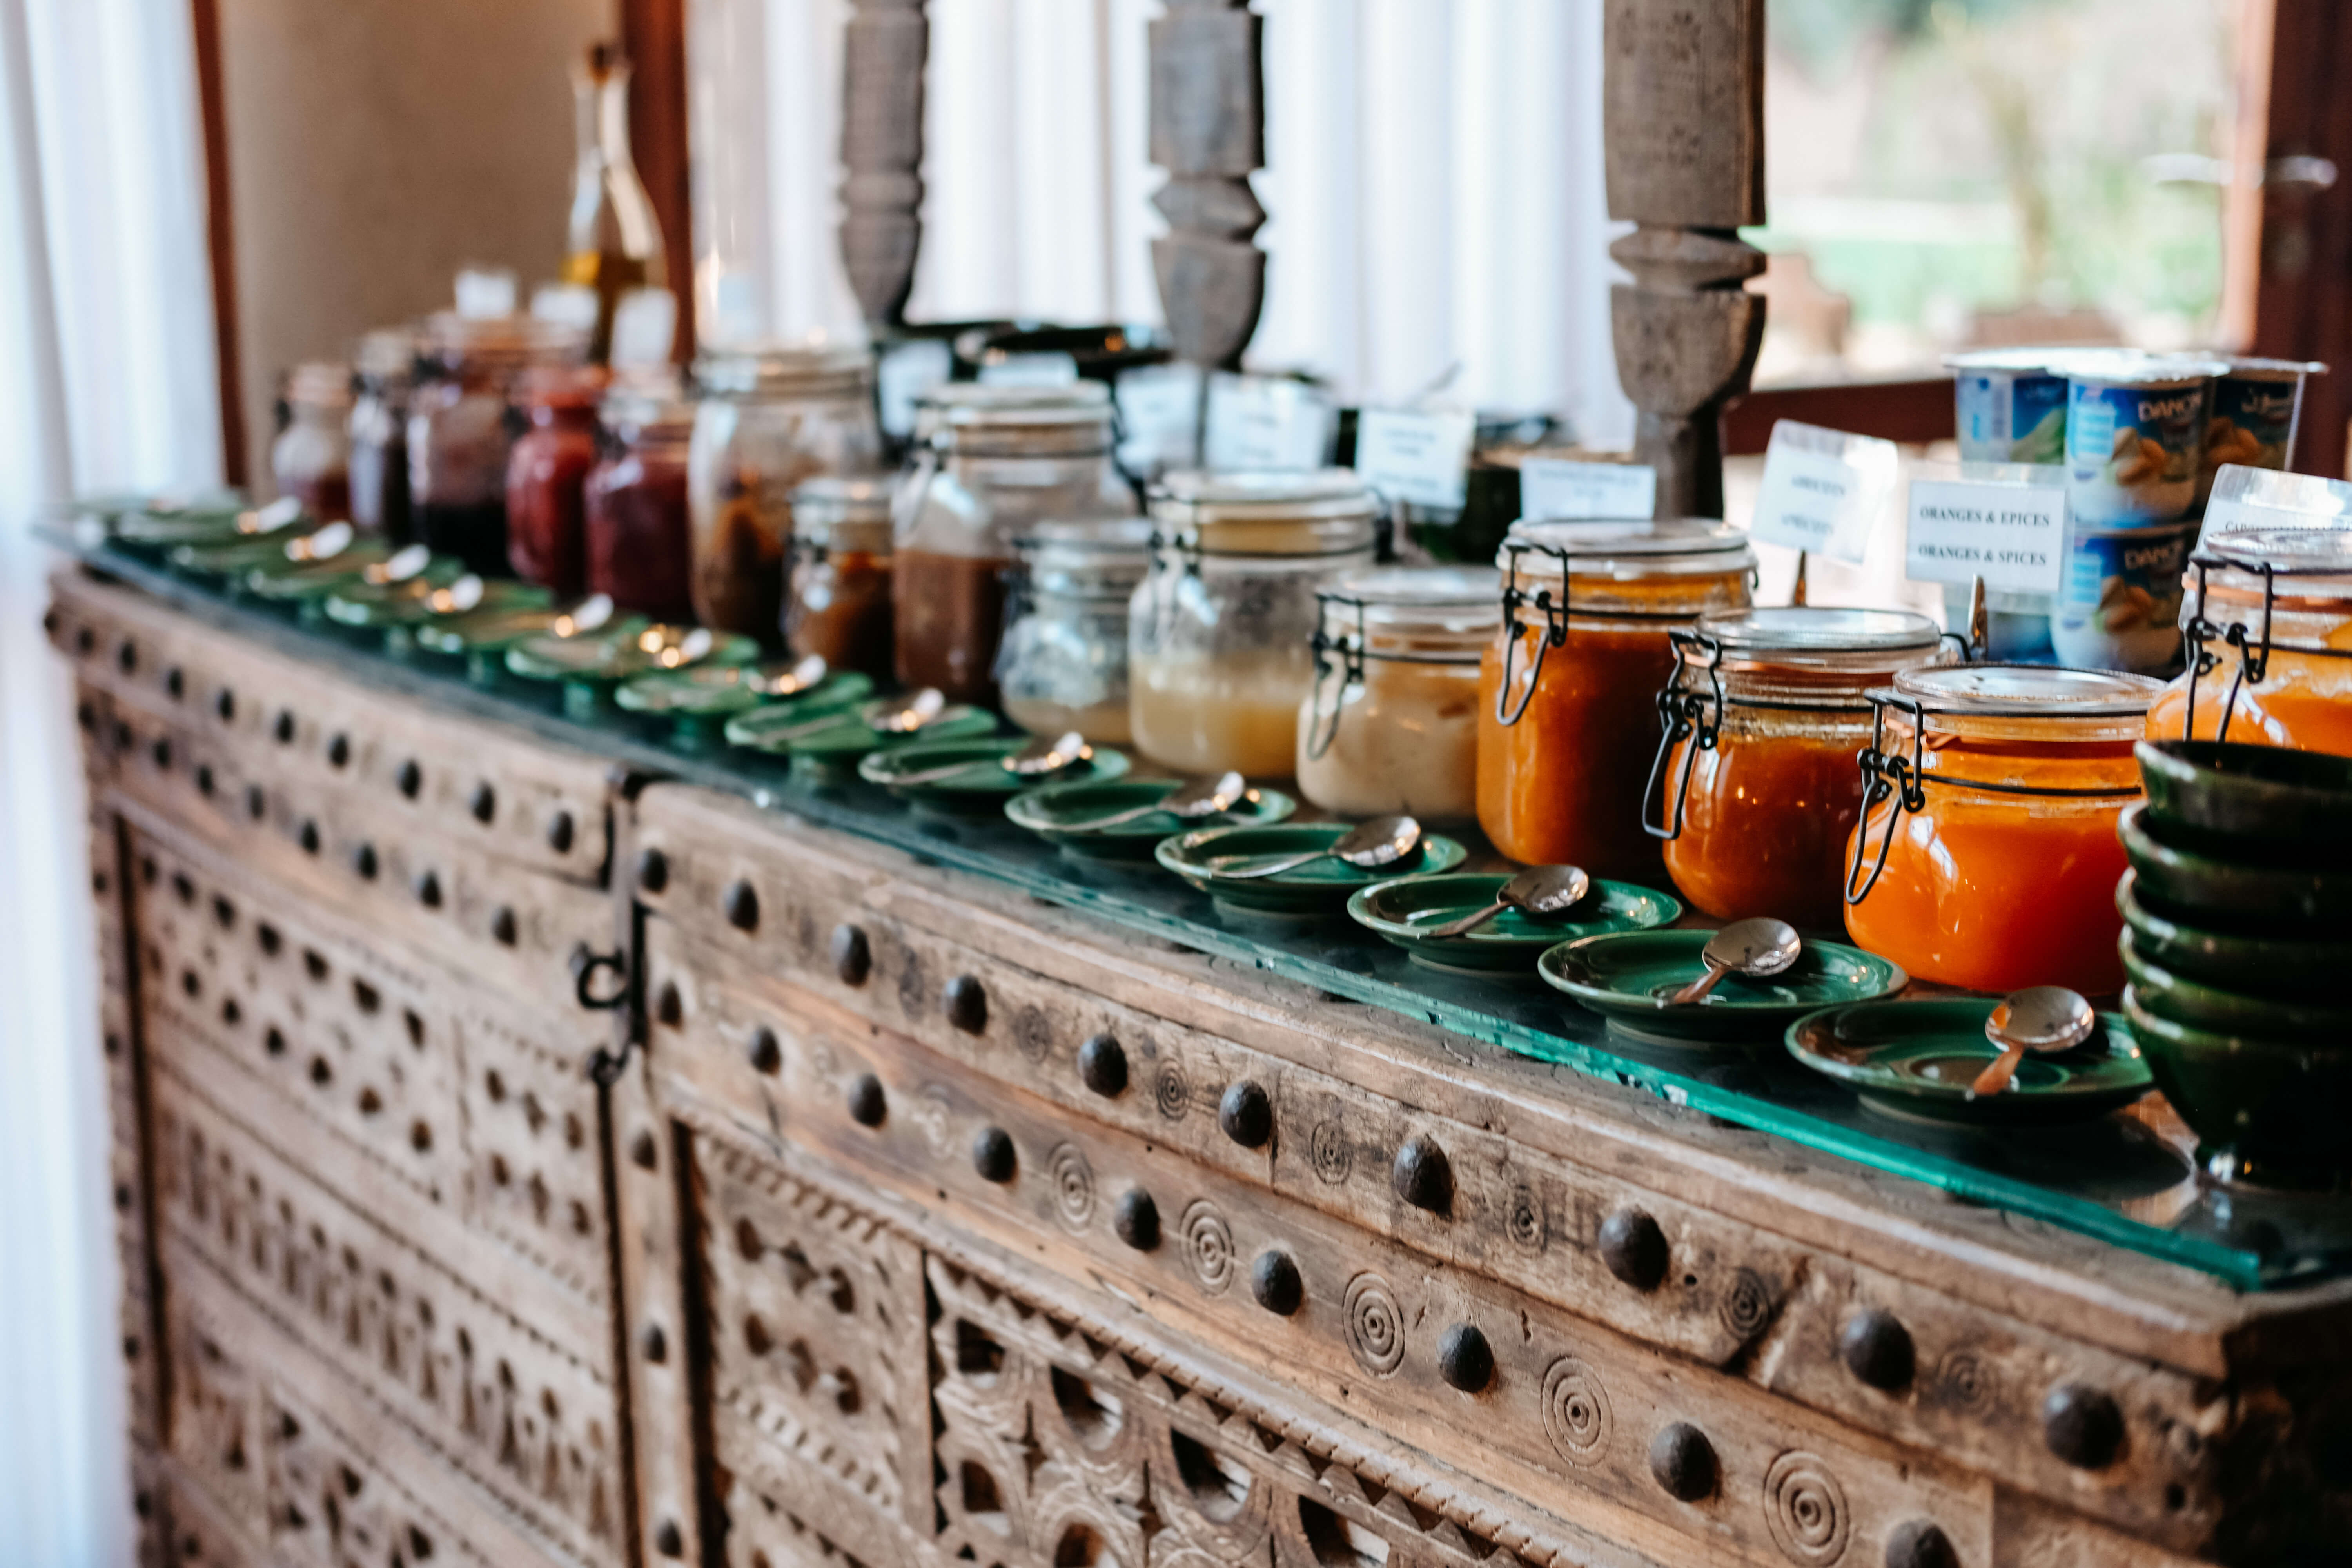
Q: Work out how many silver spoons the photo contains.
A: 14